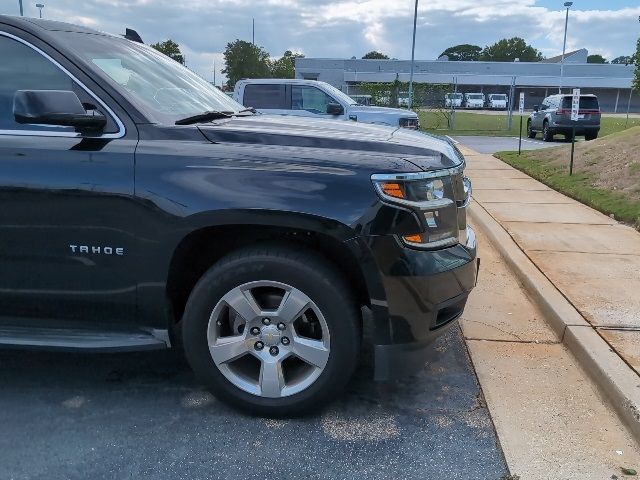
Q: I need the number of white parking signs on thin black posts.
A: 2